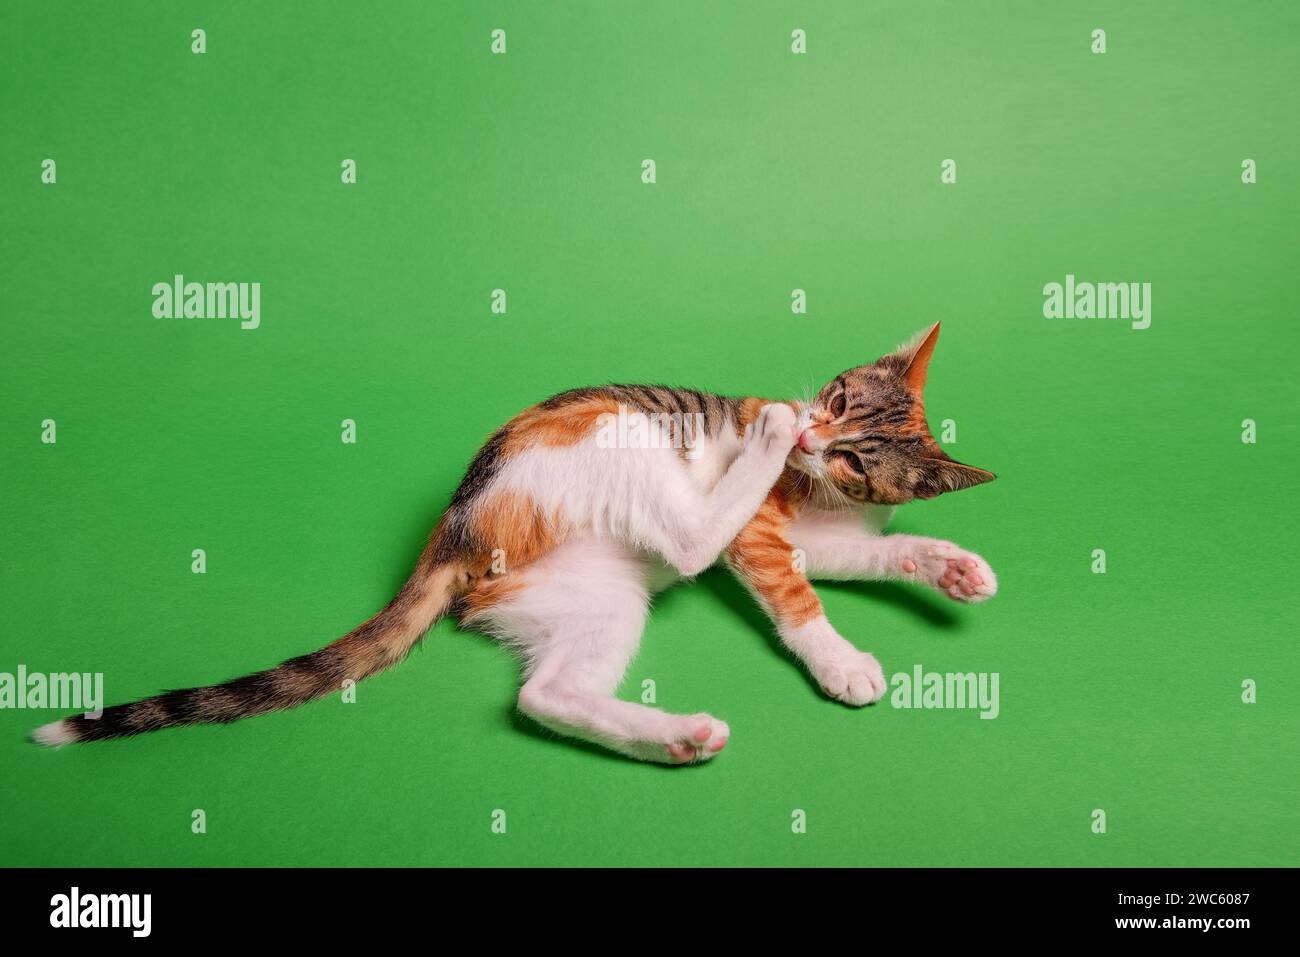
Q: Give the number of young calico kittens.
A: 1